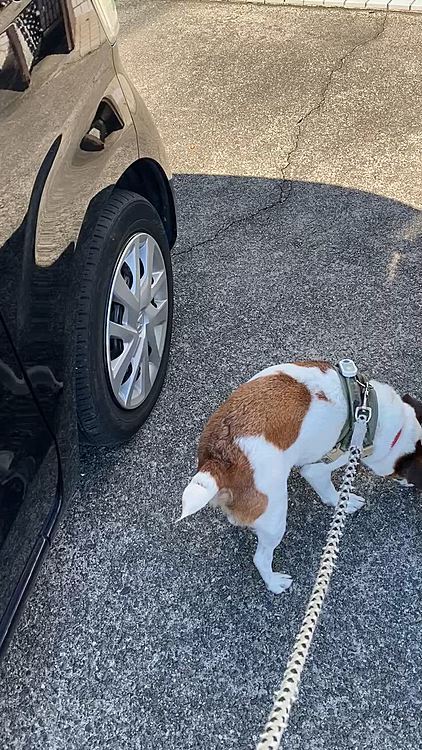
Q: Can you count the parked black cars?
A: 1